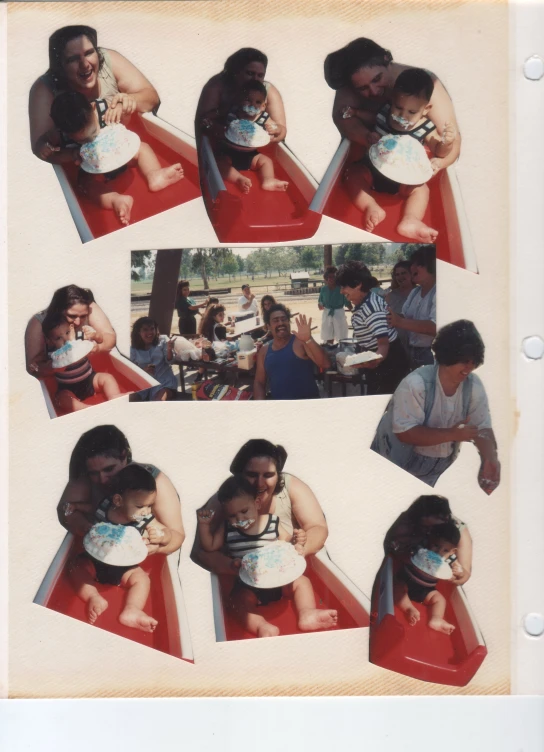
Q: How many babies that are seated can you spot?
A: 7